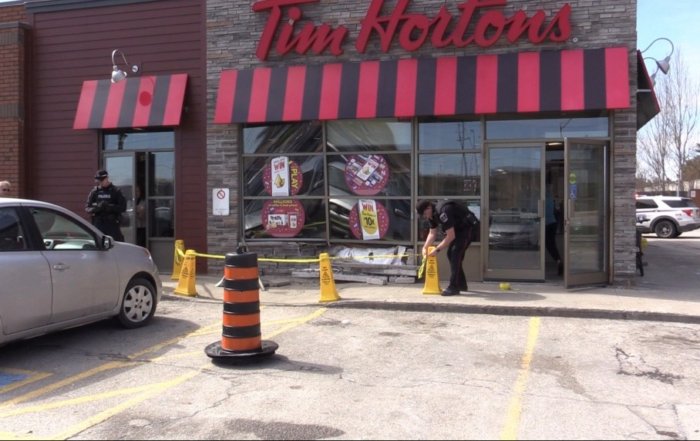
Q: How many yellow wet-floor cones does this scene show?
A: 4